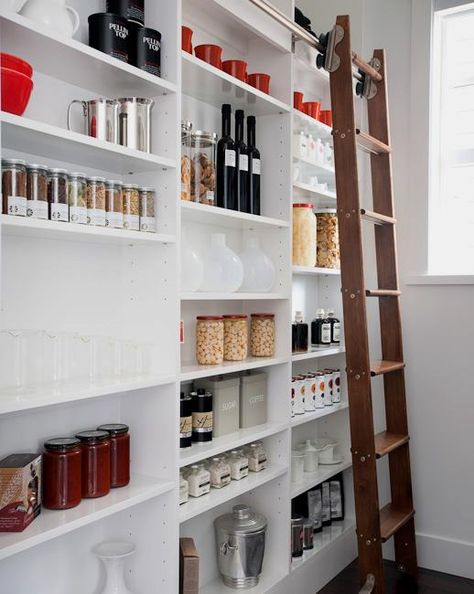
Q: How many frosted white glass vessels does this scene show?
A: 3